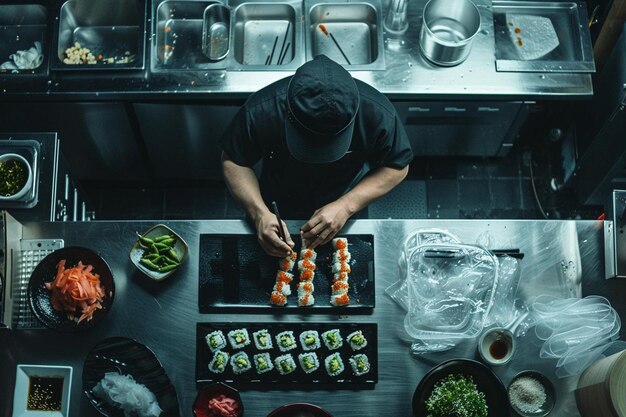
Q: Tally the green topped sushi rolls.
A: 14